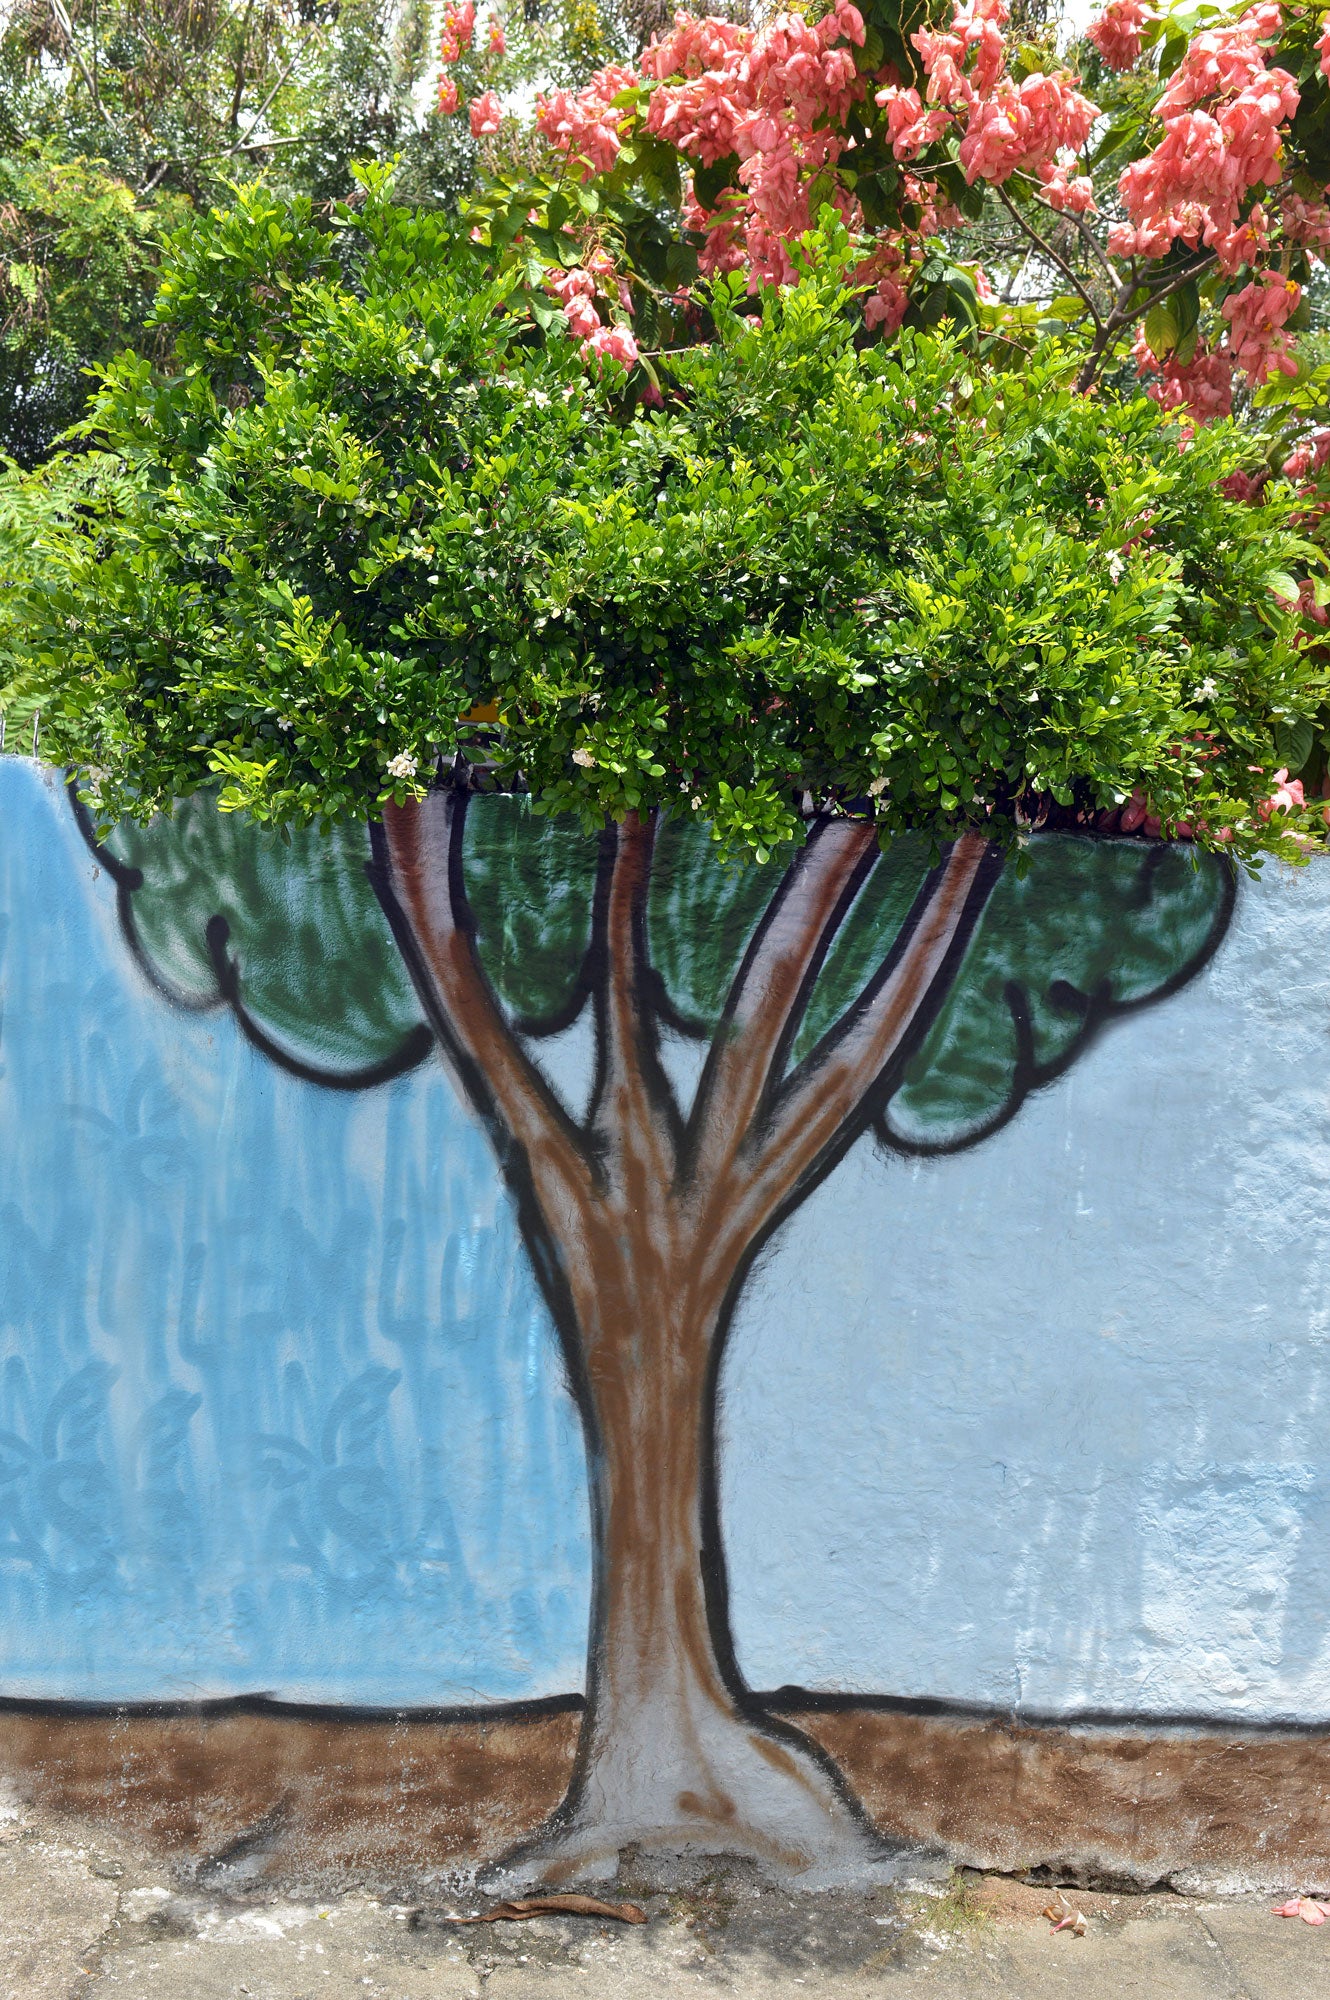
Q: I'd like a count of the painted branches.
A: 4